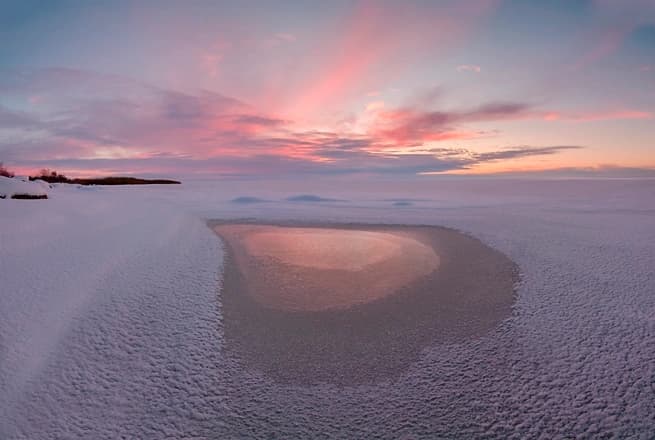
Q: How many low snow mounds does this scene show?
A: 3